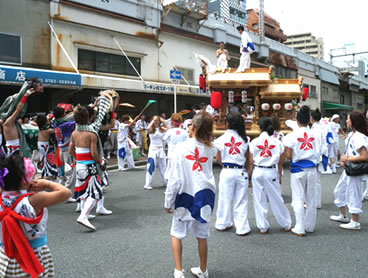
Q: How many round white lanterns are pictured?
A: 3